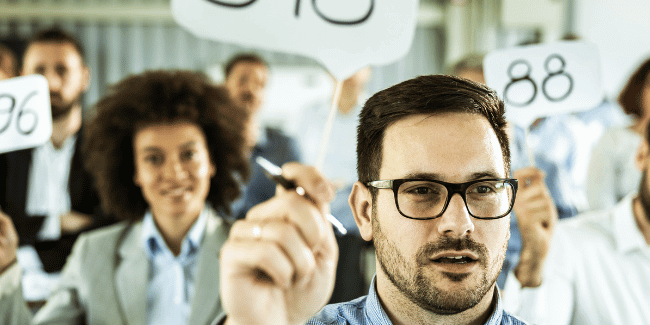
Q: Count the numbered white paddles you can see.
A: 3